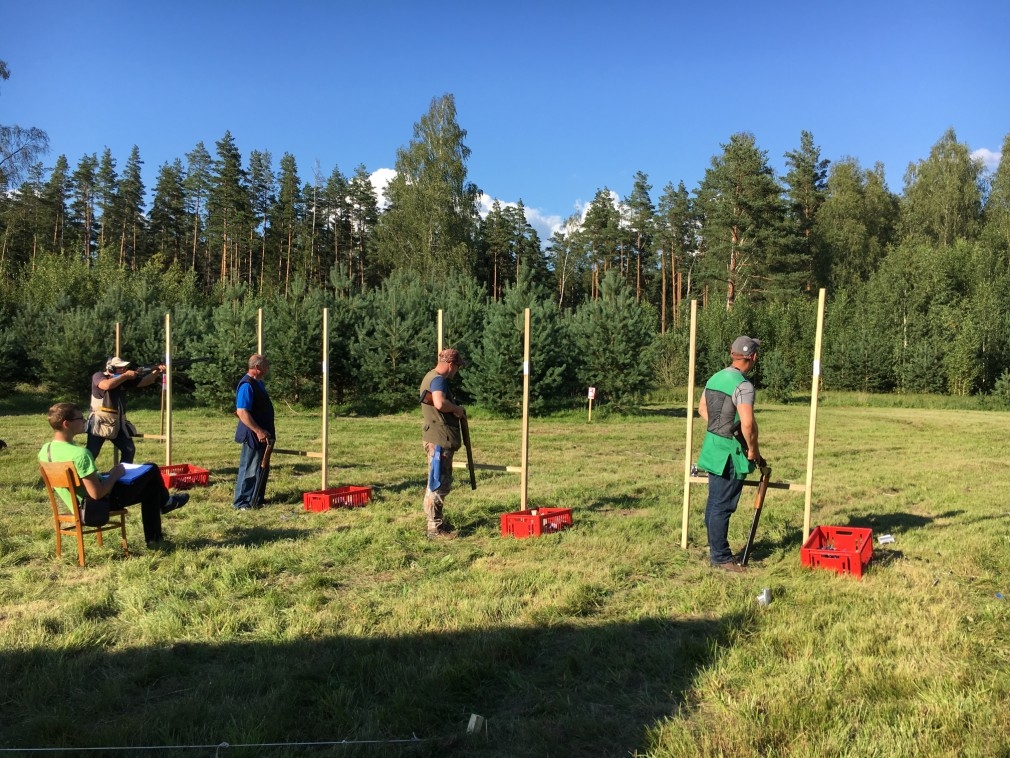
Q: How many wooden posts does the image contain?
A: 8